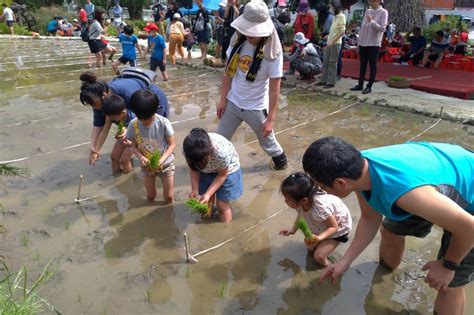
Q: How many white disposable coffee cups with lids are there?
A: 0